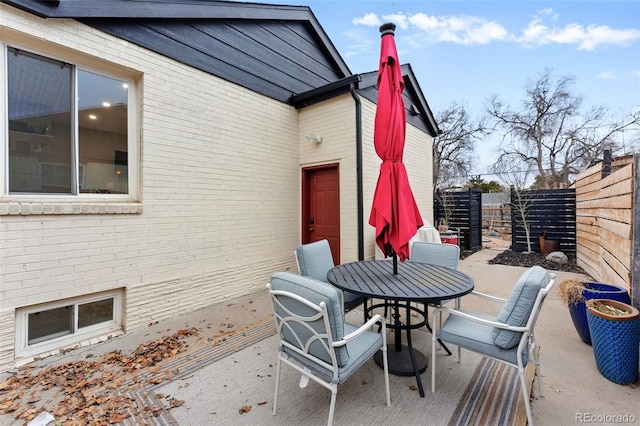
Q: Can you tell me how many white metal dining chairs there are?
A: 4